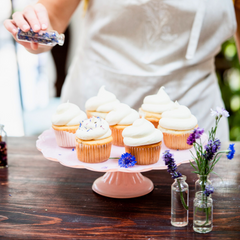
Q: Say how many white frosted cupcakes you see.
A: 7